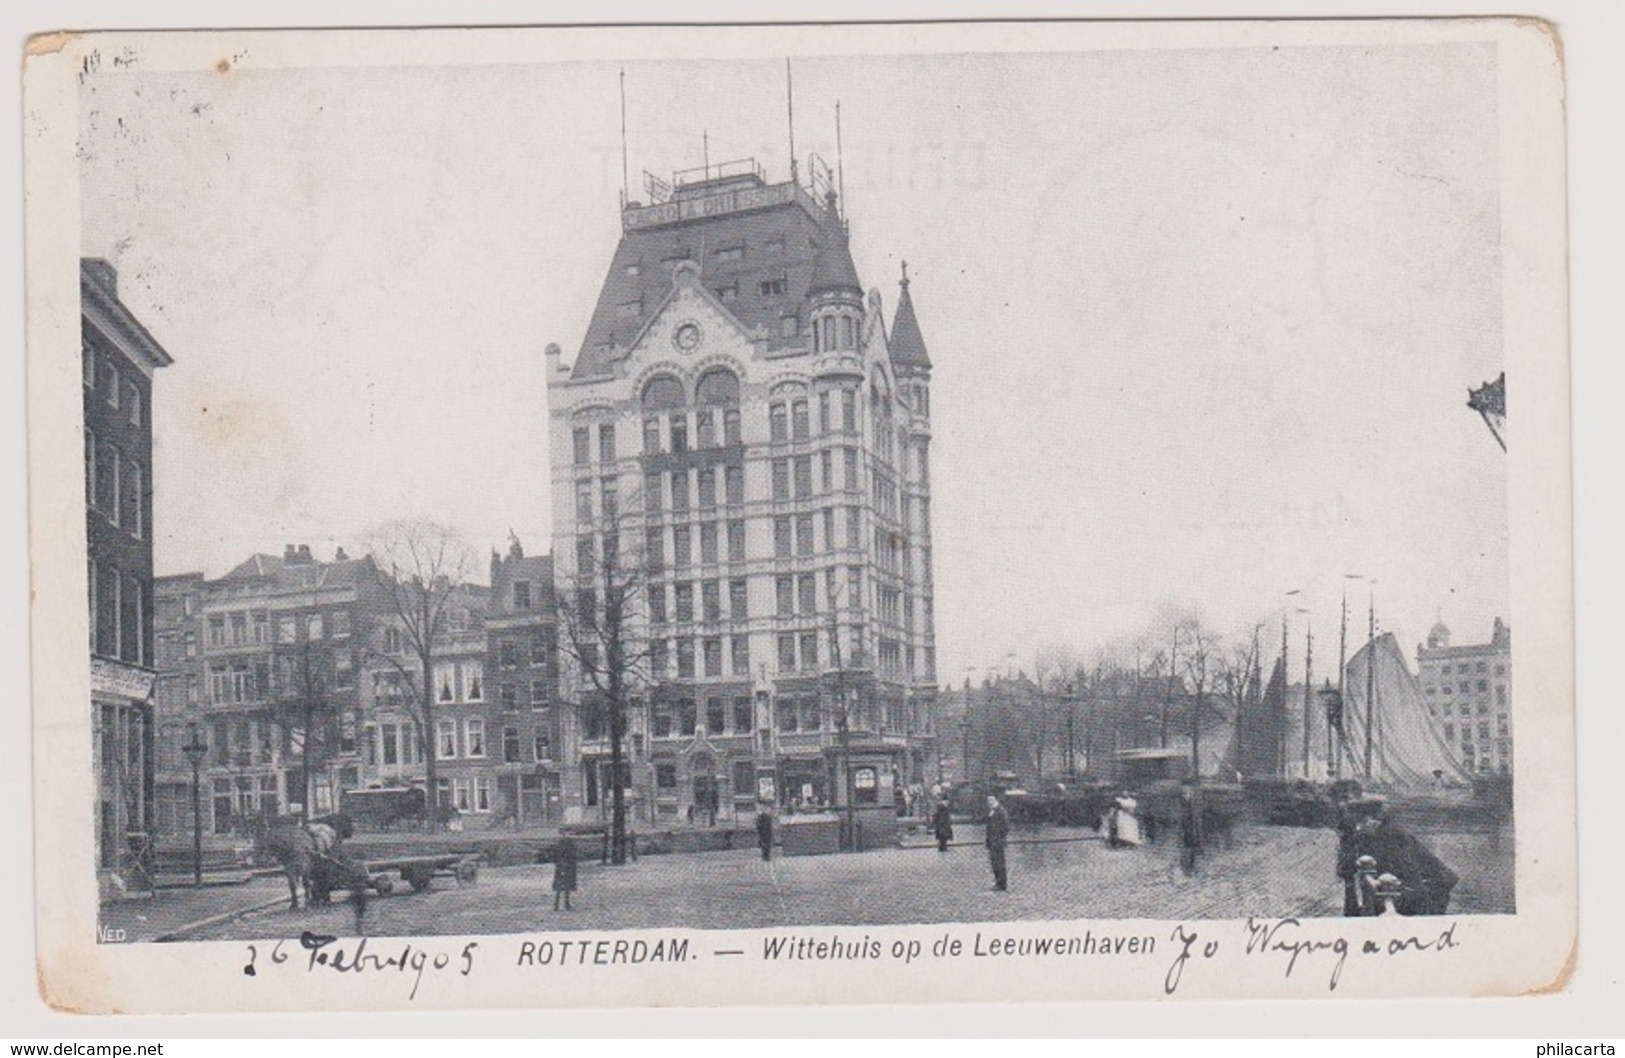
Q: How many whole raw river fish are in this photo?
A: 0